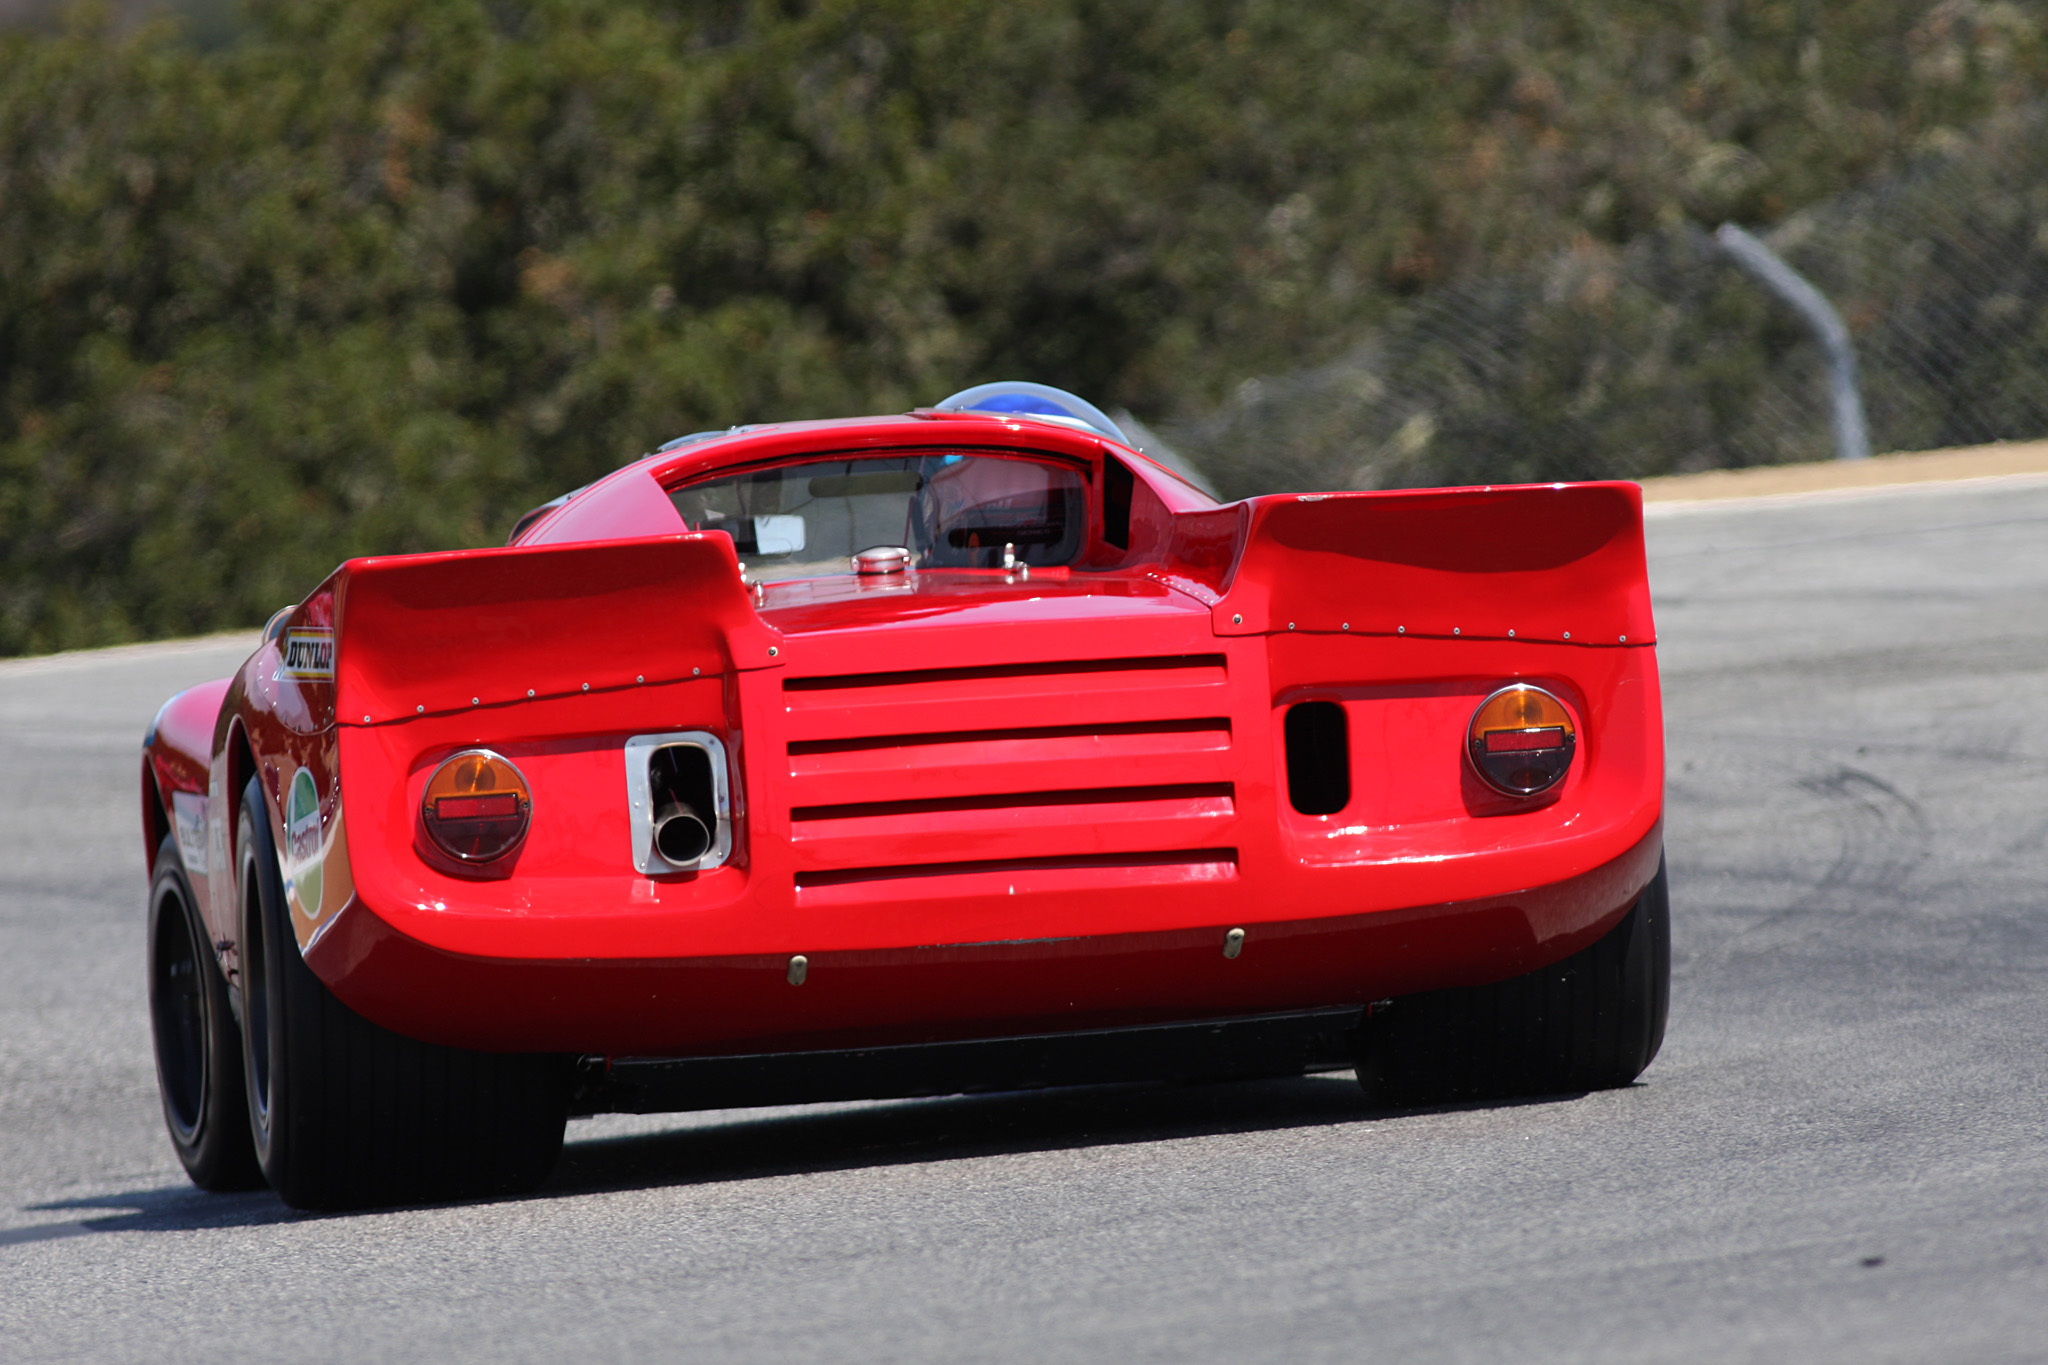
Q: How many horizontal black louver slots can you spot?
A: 4